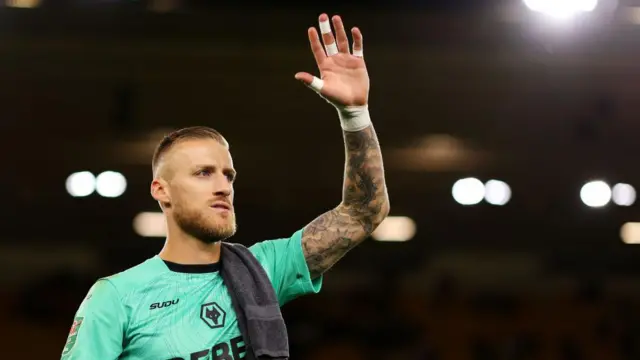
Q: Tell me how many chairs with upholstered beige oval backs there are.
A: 0